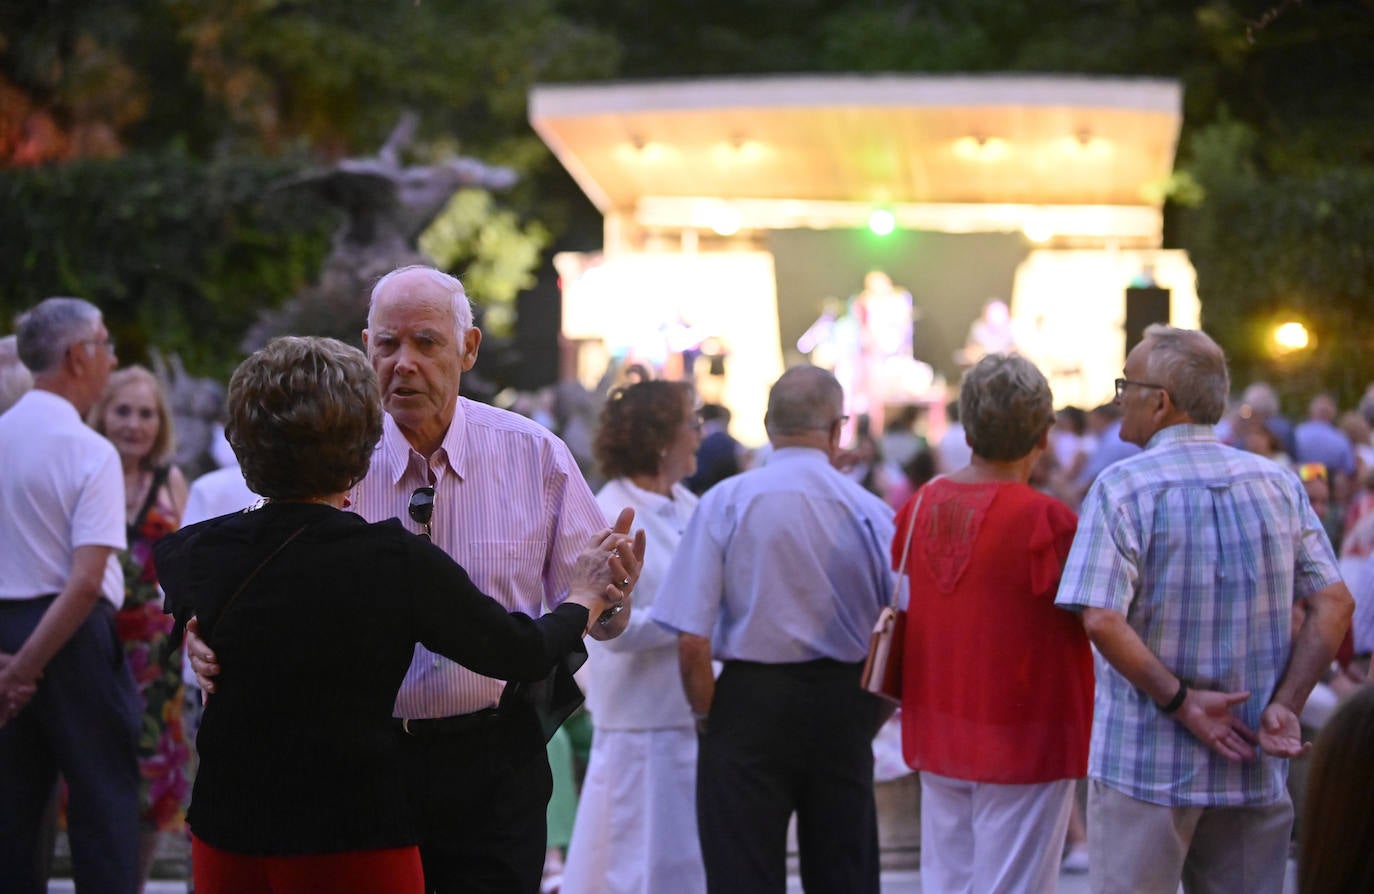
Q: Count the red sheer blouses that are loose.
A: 1